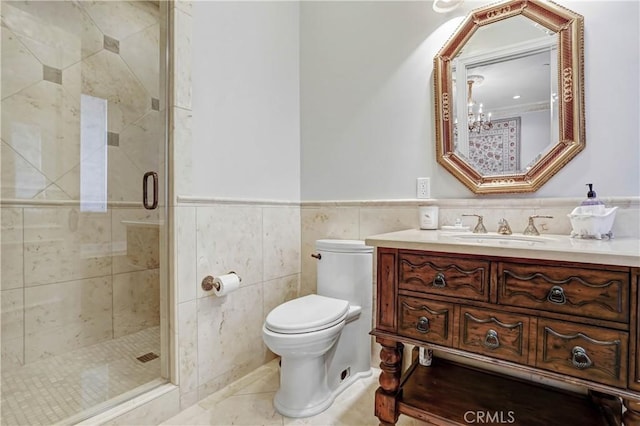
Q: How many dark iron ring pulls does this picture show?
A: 5